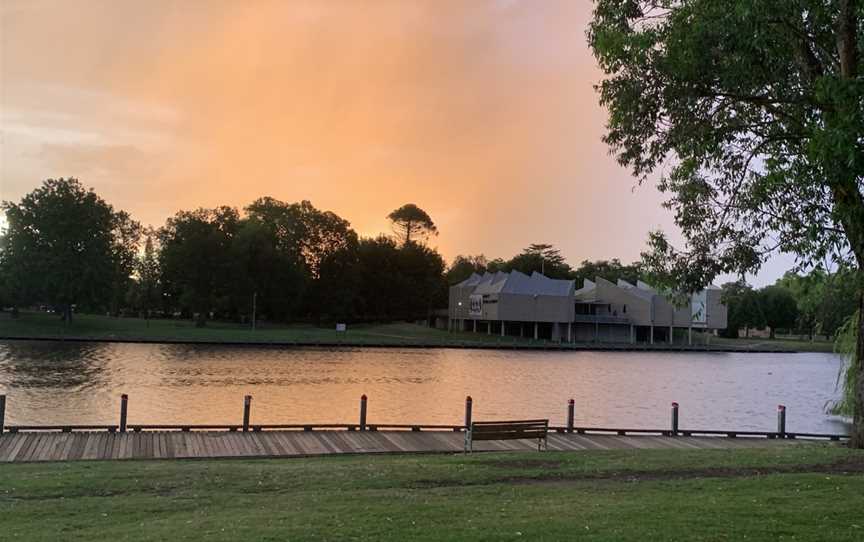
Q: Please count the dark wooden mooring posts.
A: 8